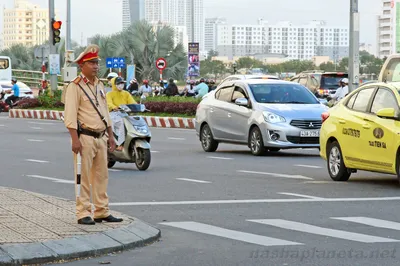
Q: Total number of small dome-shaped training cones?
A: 0